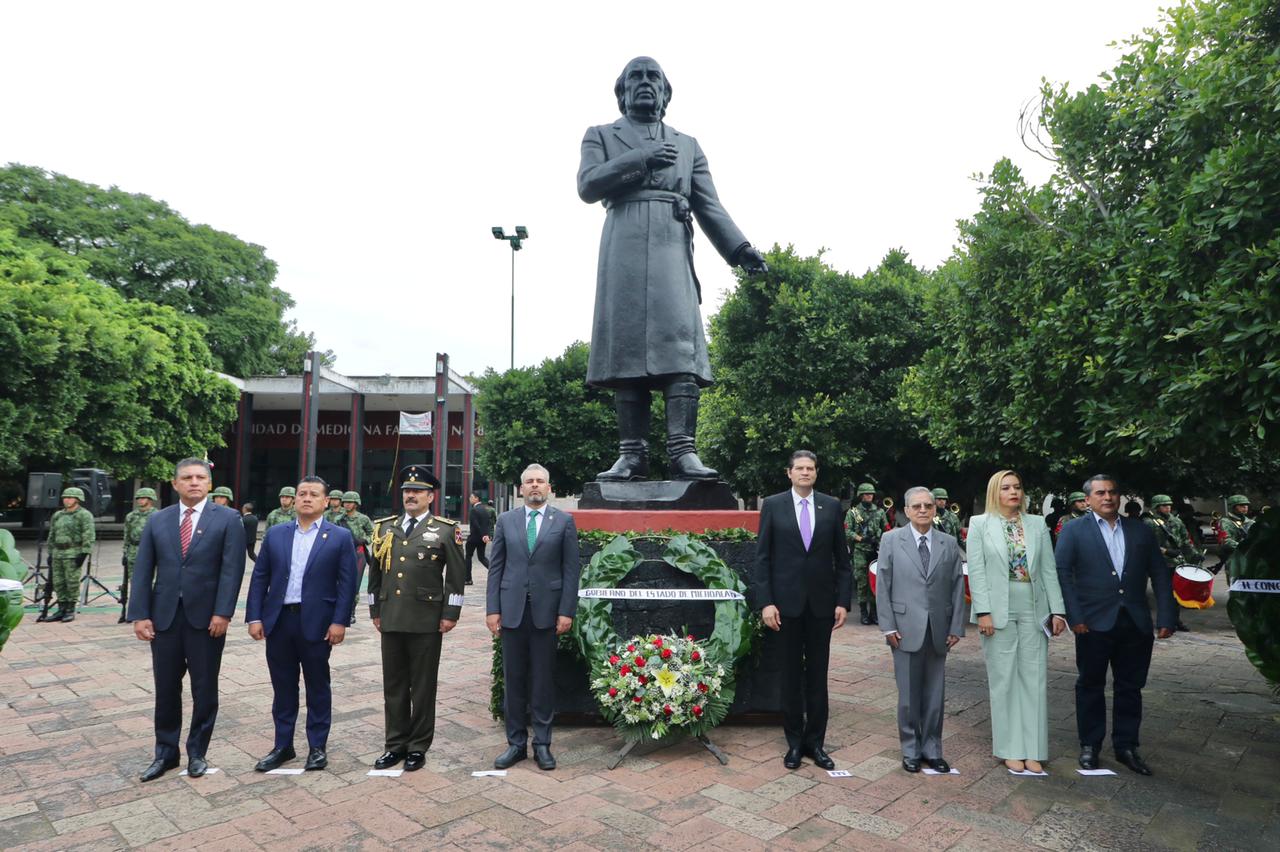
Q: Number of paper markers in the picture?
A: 8